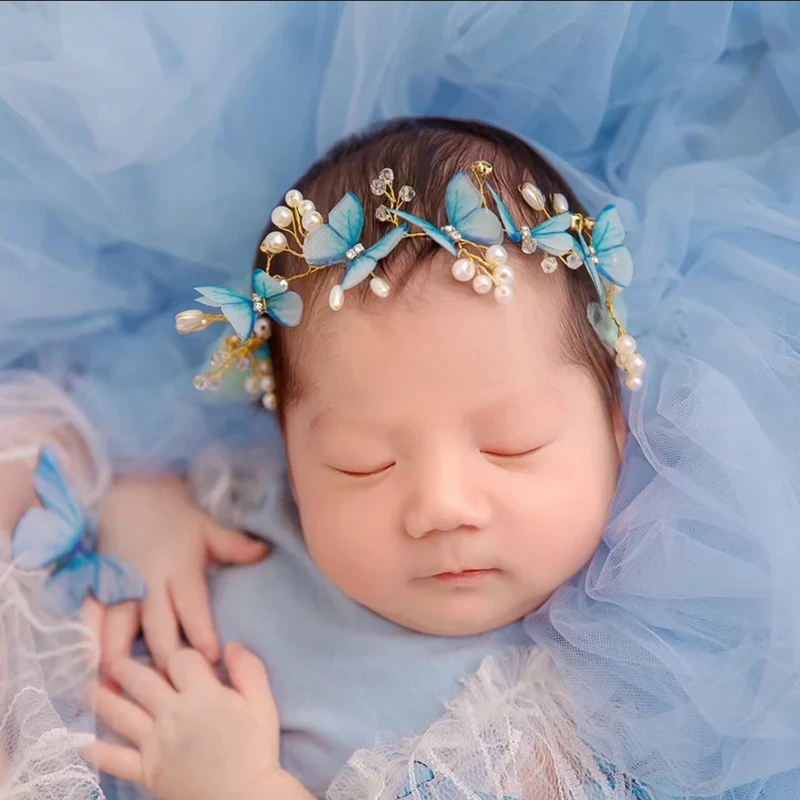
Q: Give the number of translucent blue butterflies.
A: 6